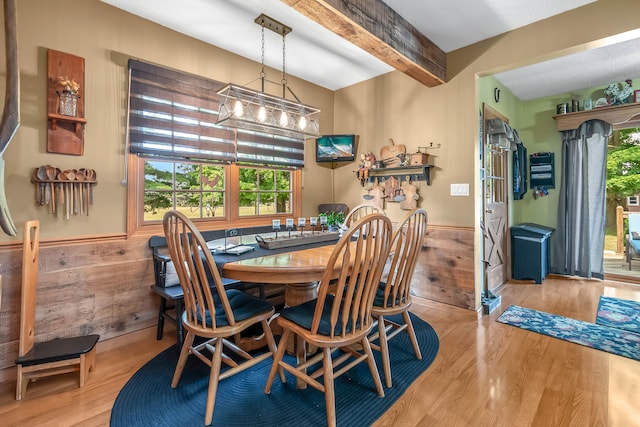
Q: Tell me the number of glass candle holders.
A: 5